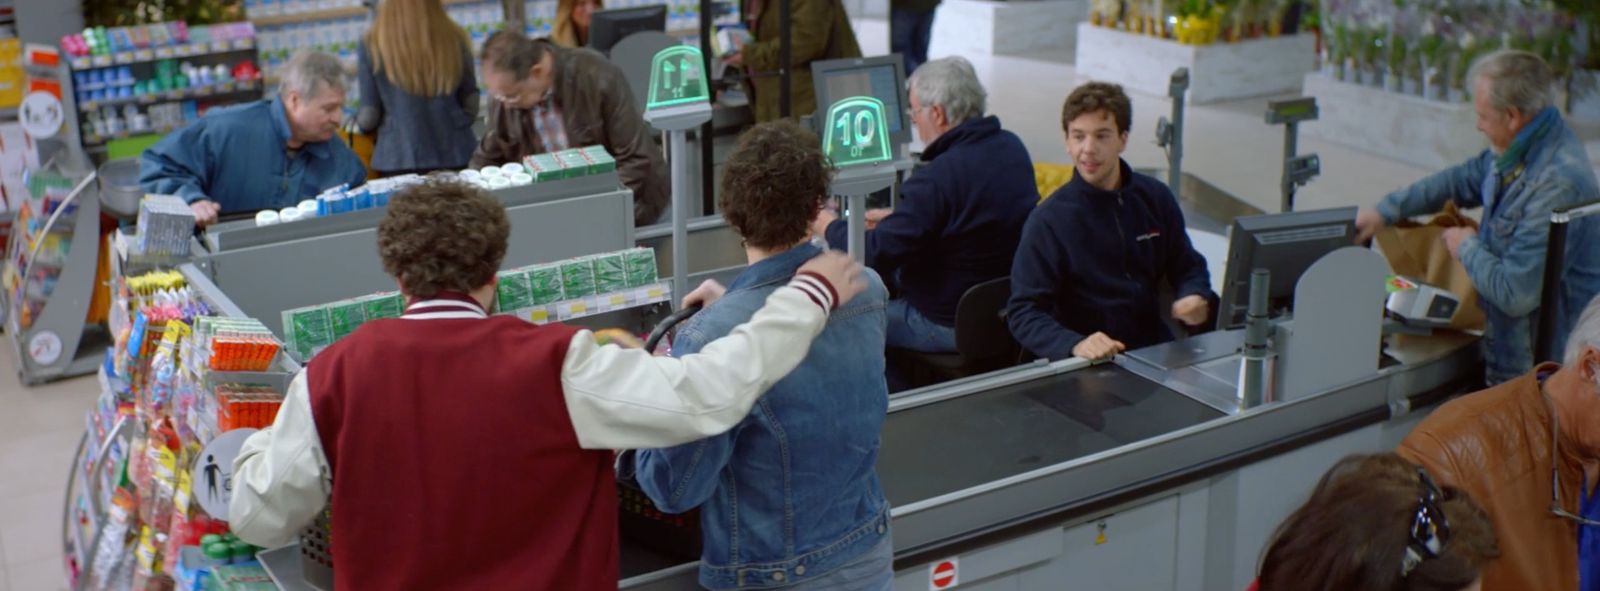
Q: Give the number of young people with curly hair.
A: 2